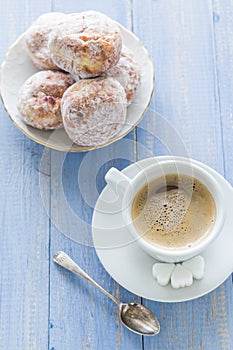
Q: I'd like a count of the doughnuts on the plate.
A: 5